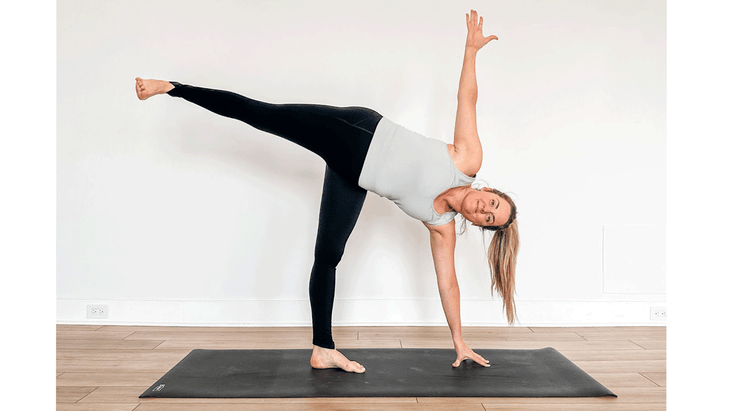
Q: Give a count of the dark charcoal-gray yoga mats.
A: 1